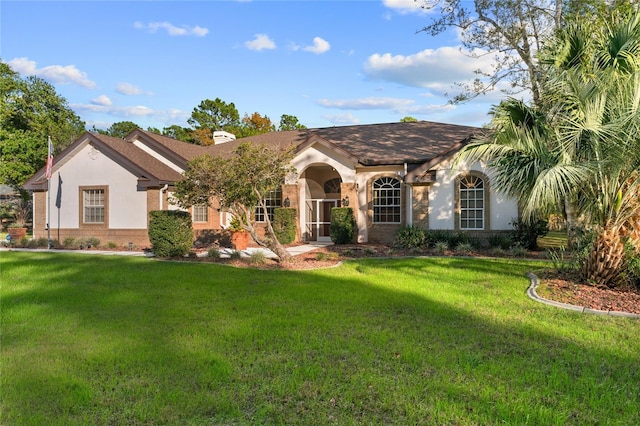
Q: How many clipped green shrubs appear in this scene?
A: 3